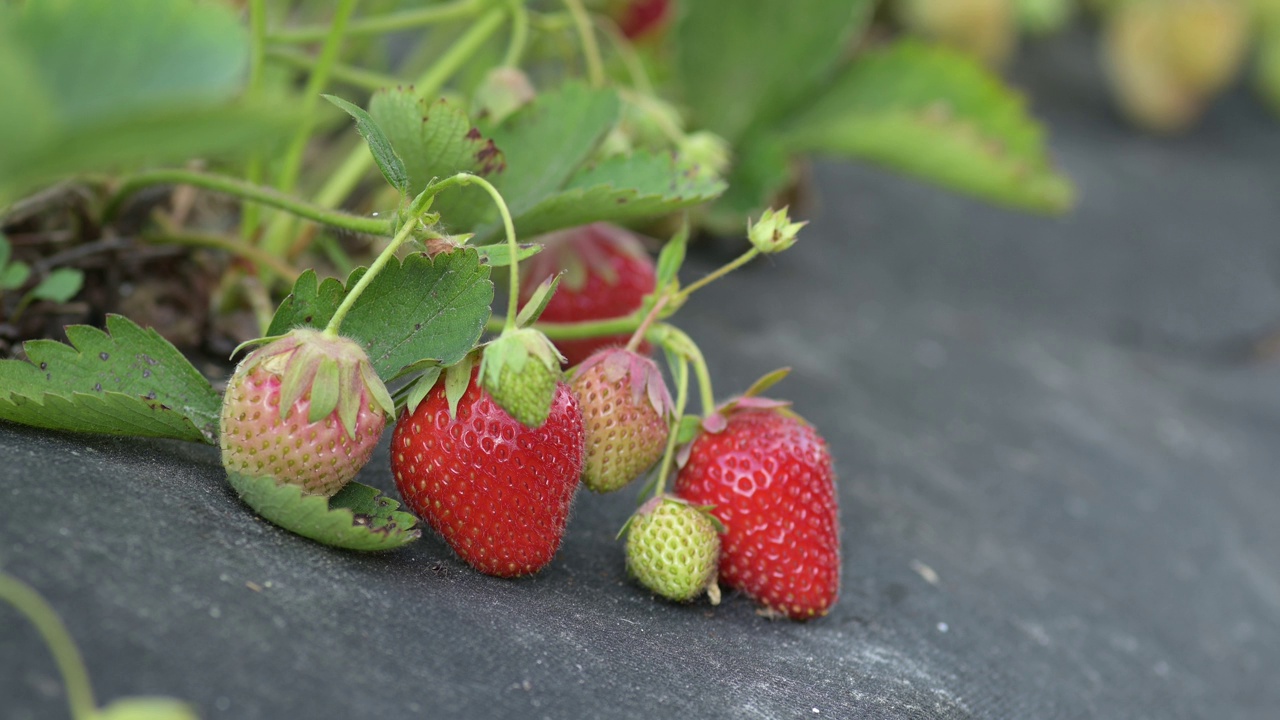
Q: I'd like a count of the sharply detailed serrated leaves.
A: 3